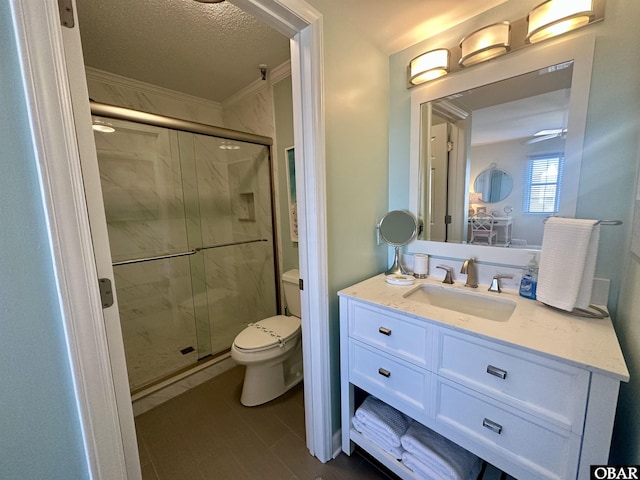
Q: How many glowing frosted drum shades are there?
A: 3